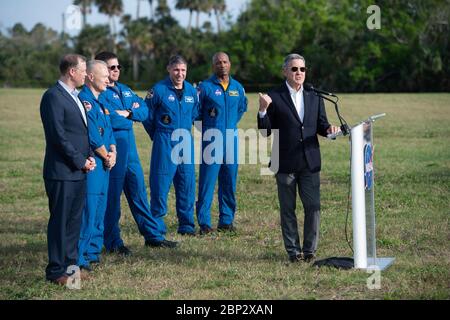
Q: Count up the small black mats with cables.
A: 1